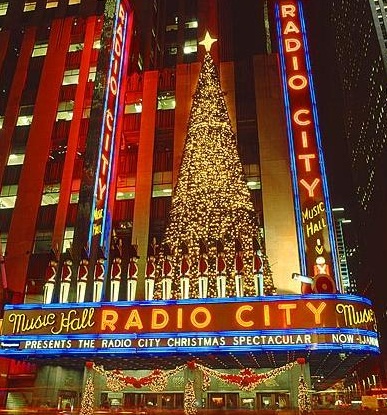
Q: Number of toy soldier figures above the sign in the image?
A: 13